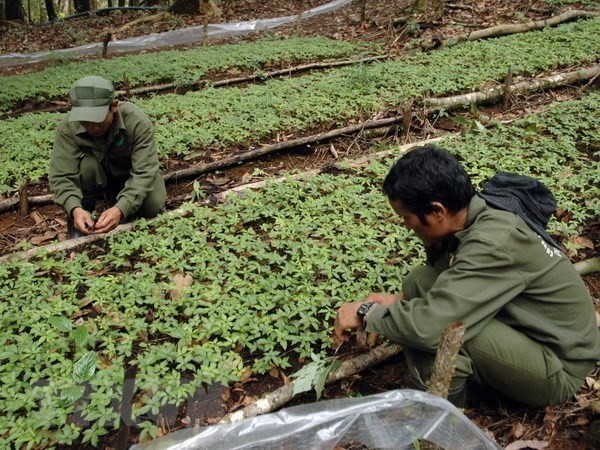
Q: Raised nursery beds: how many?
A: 3